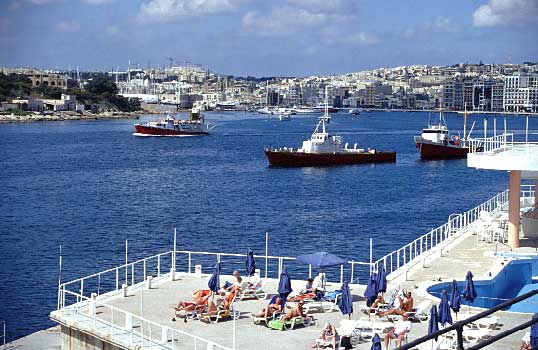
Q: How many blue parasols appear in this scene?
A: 13